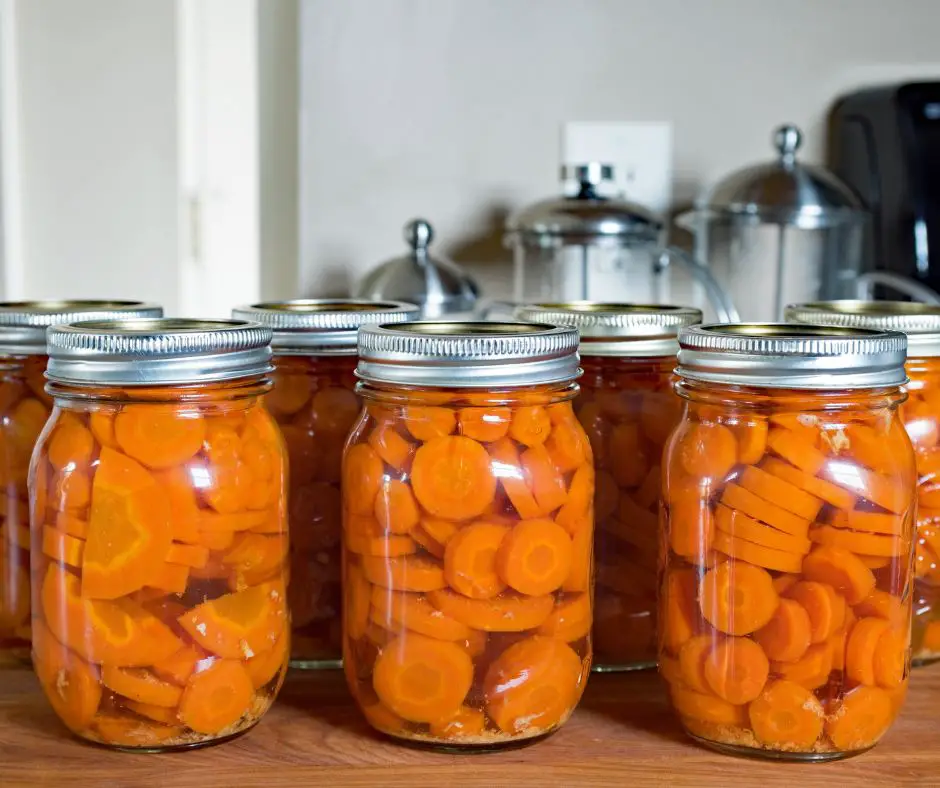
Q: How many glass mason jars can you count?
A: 7